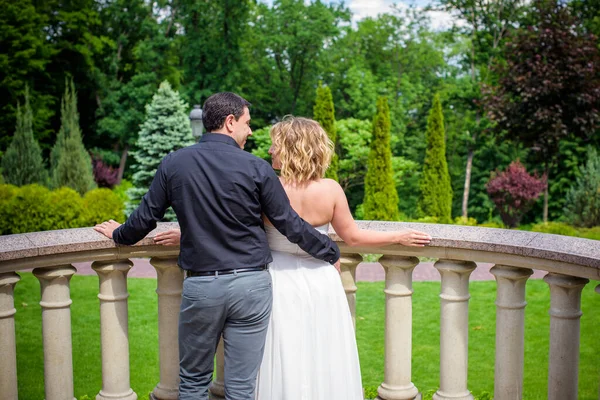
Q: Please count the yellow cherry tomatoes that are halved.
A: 0